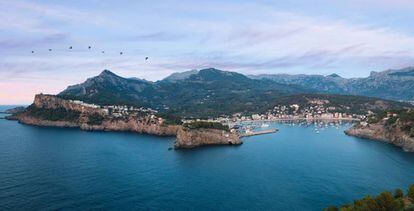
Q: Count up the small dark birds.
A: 7